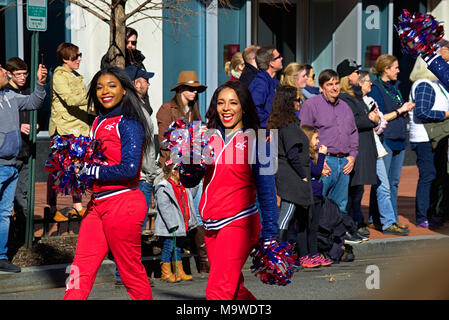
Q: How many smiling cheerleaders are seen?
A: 2